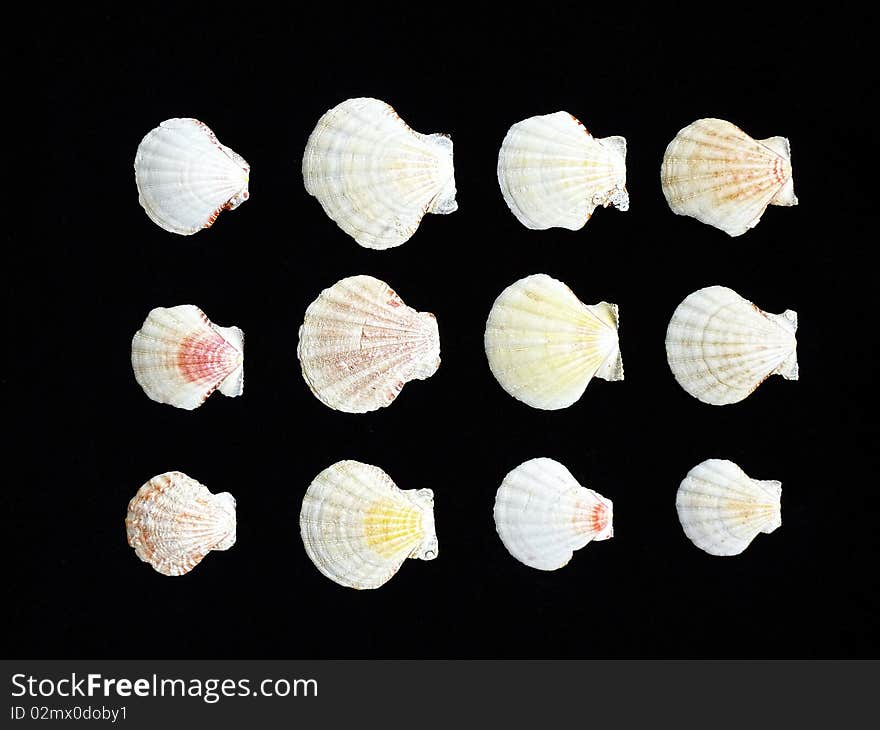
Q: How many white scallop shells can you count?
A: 12